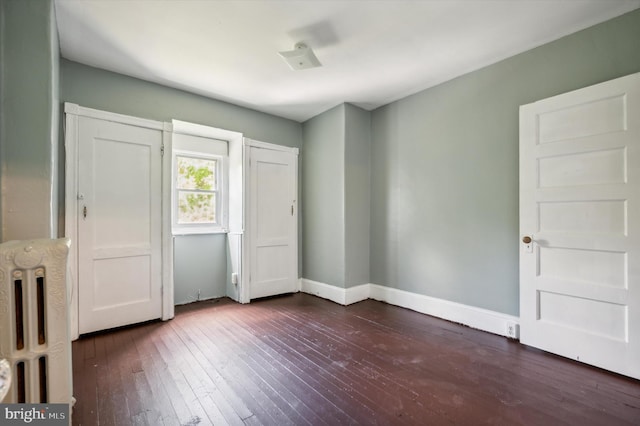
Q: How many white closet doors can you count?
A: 2